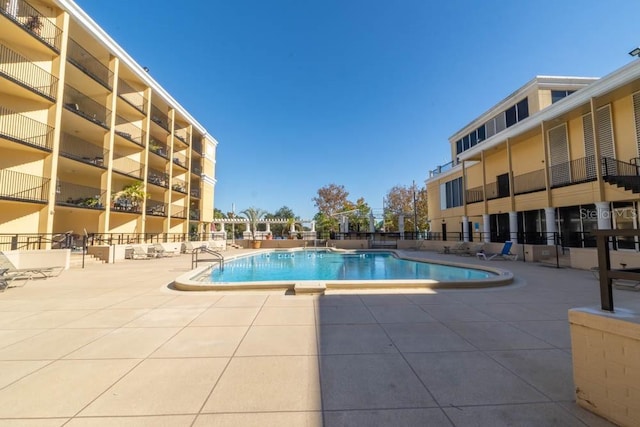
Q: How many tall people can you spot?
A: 0